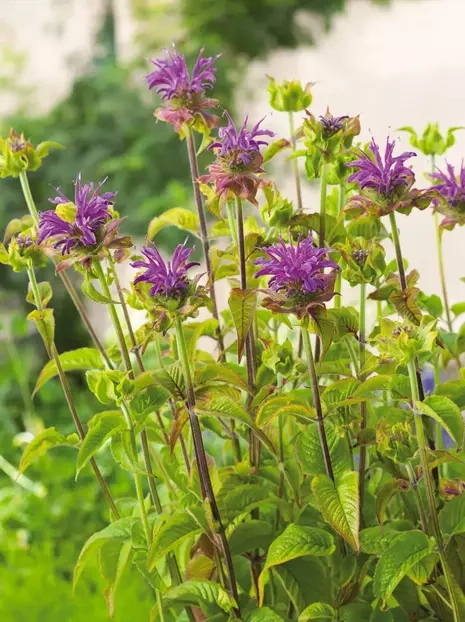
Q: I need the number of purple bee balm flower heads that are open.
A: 7